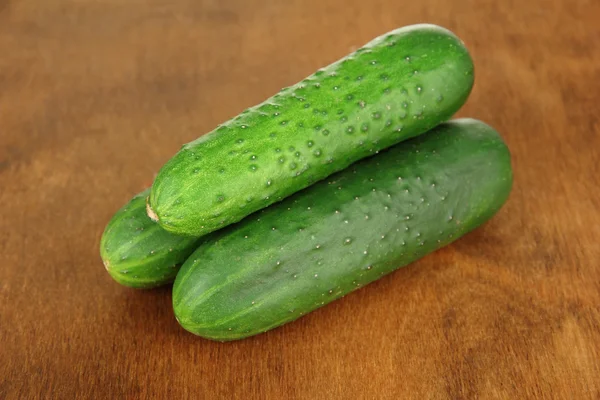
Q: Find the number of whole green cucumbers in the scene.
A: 3